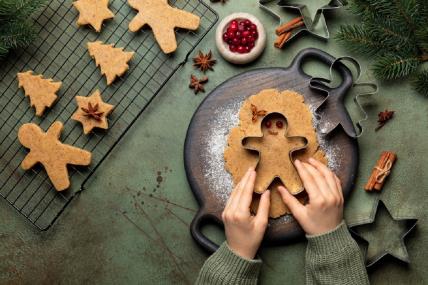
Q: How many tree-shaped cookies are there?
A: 2